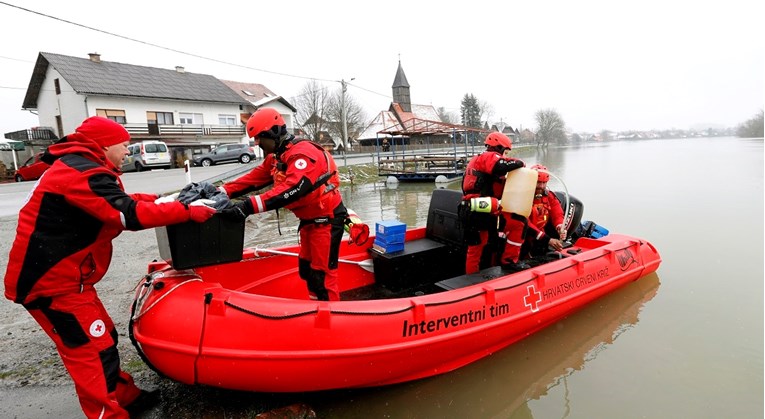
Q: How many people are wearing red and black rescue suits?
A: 4